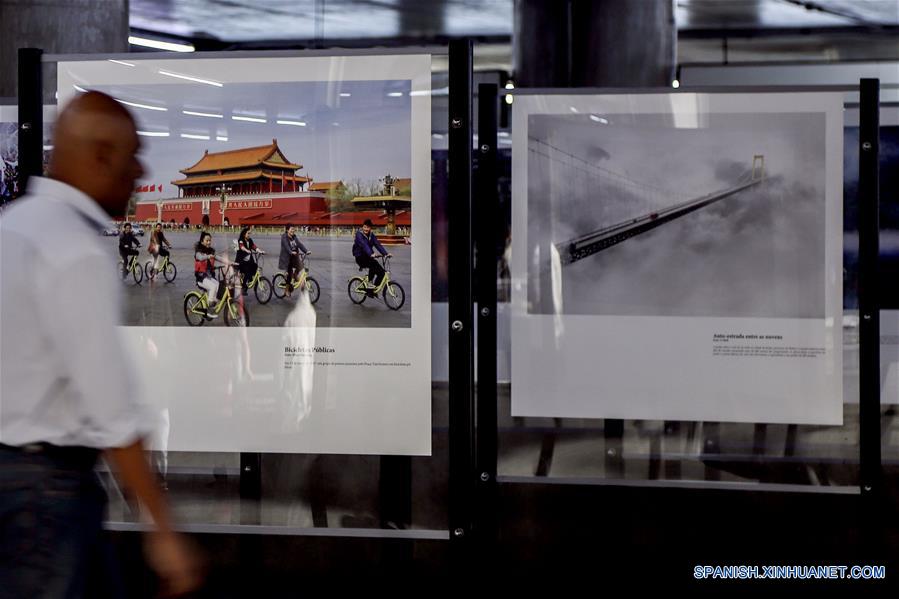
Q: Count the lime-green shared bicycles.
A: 6